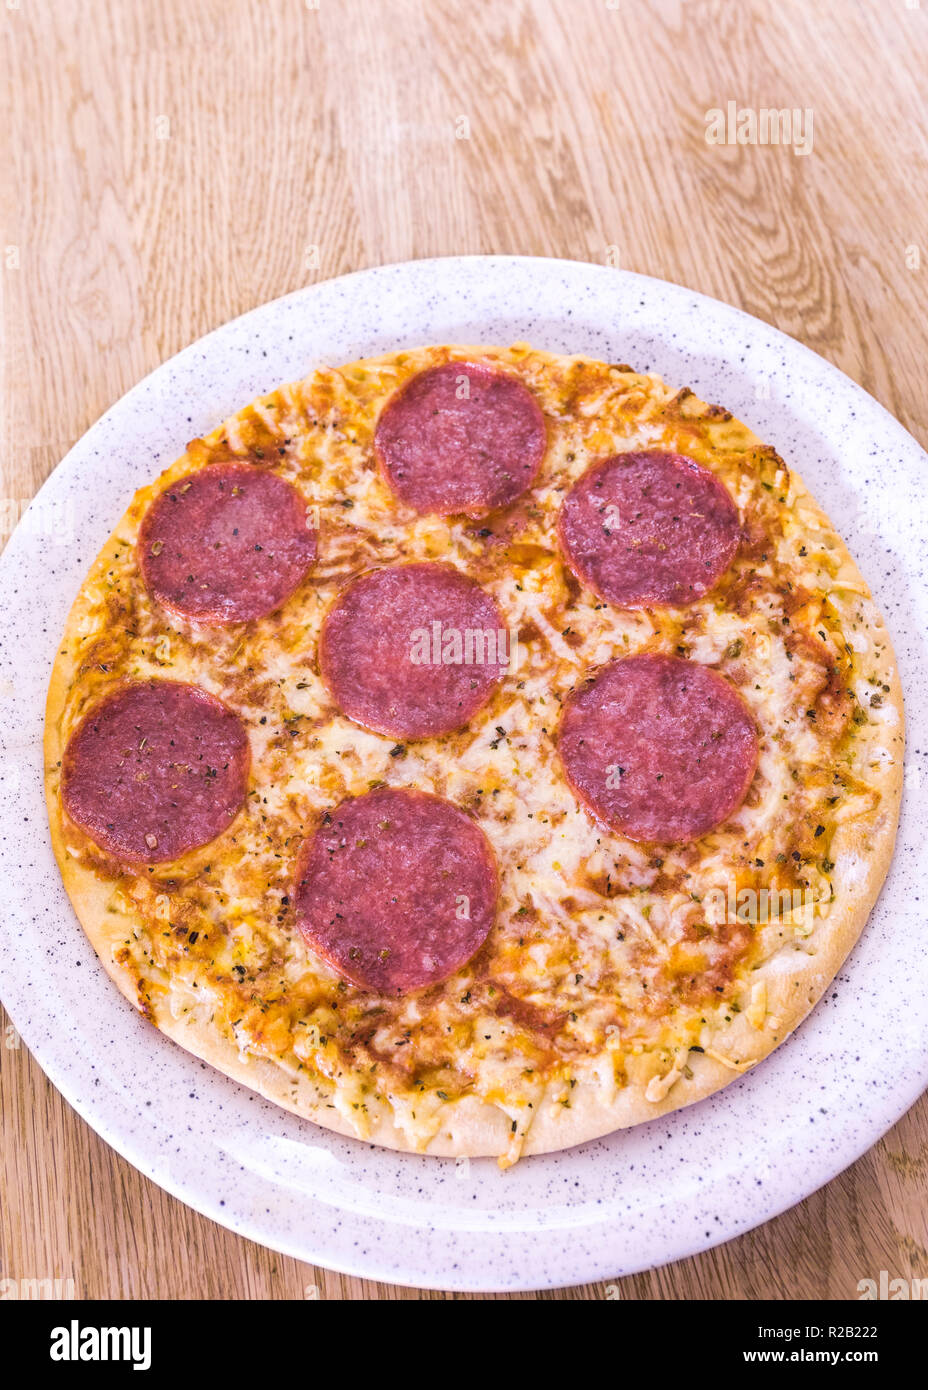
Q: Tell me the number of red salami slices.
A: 7